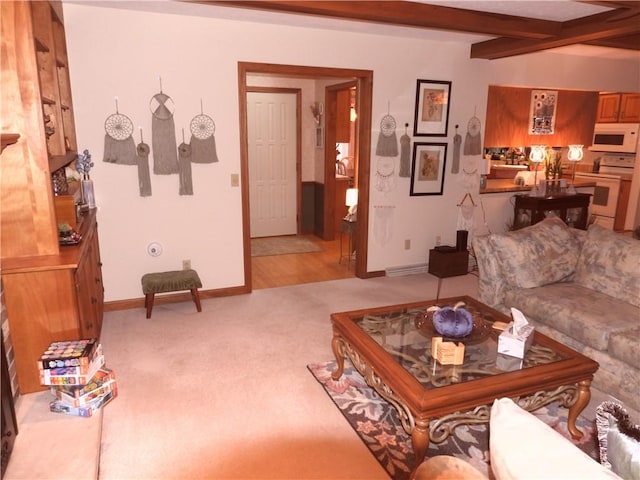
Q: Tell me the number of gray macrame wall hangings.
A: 9